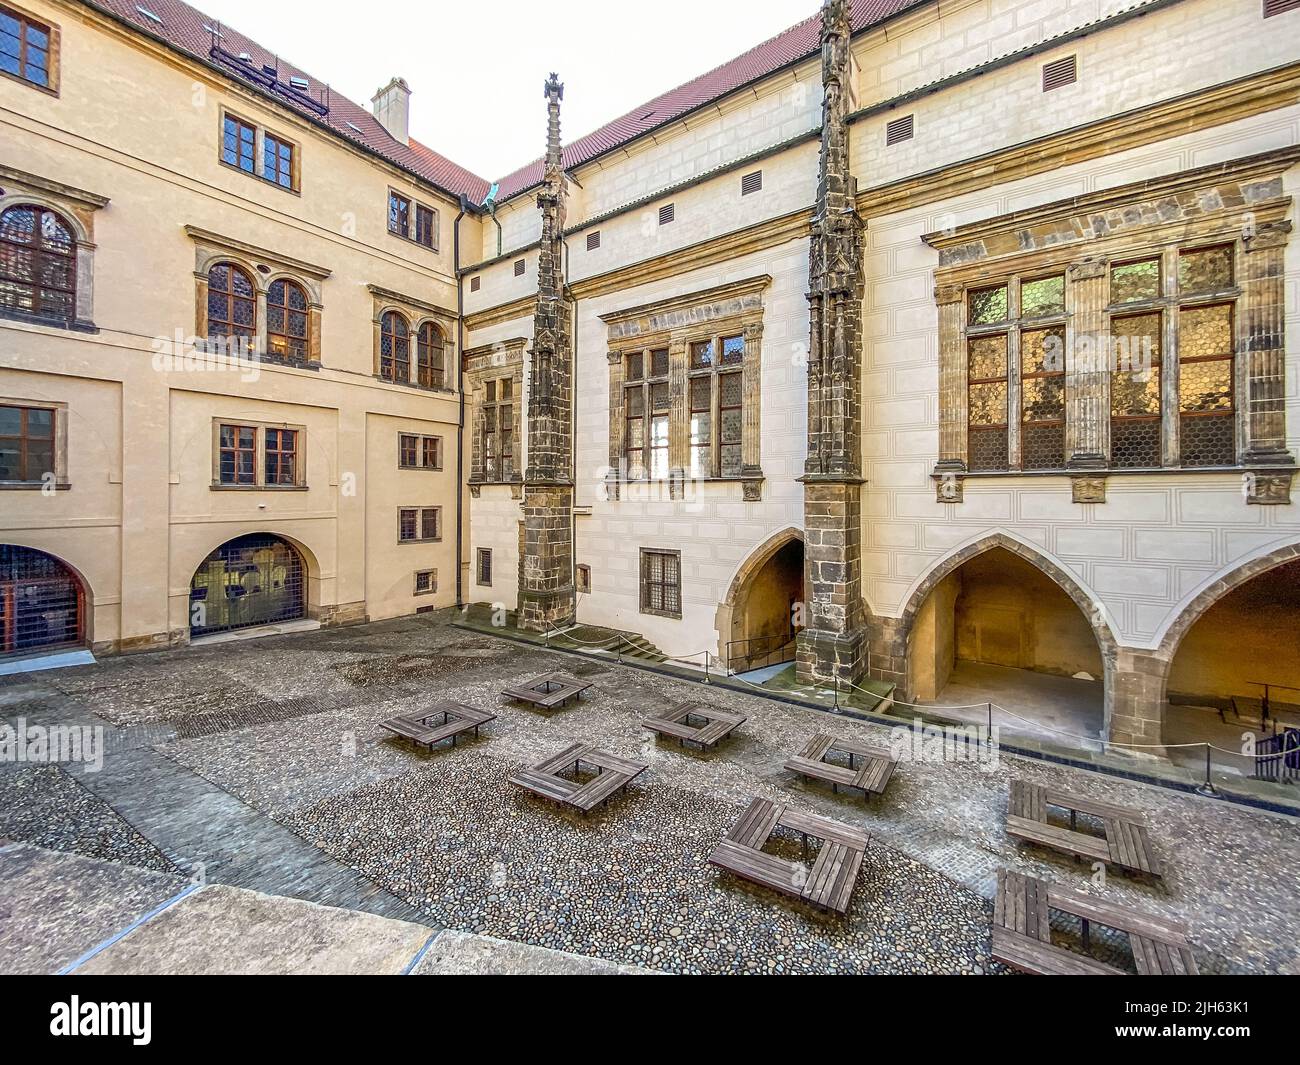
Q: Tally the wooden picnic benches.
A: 8